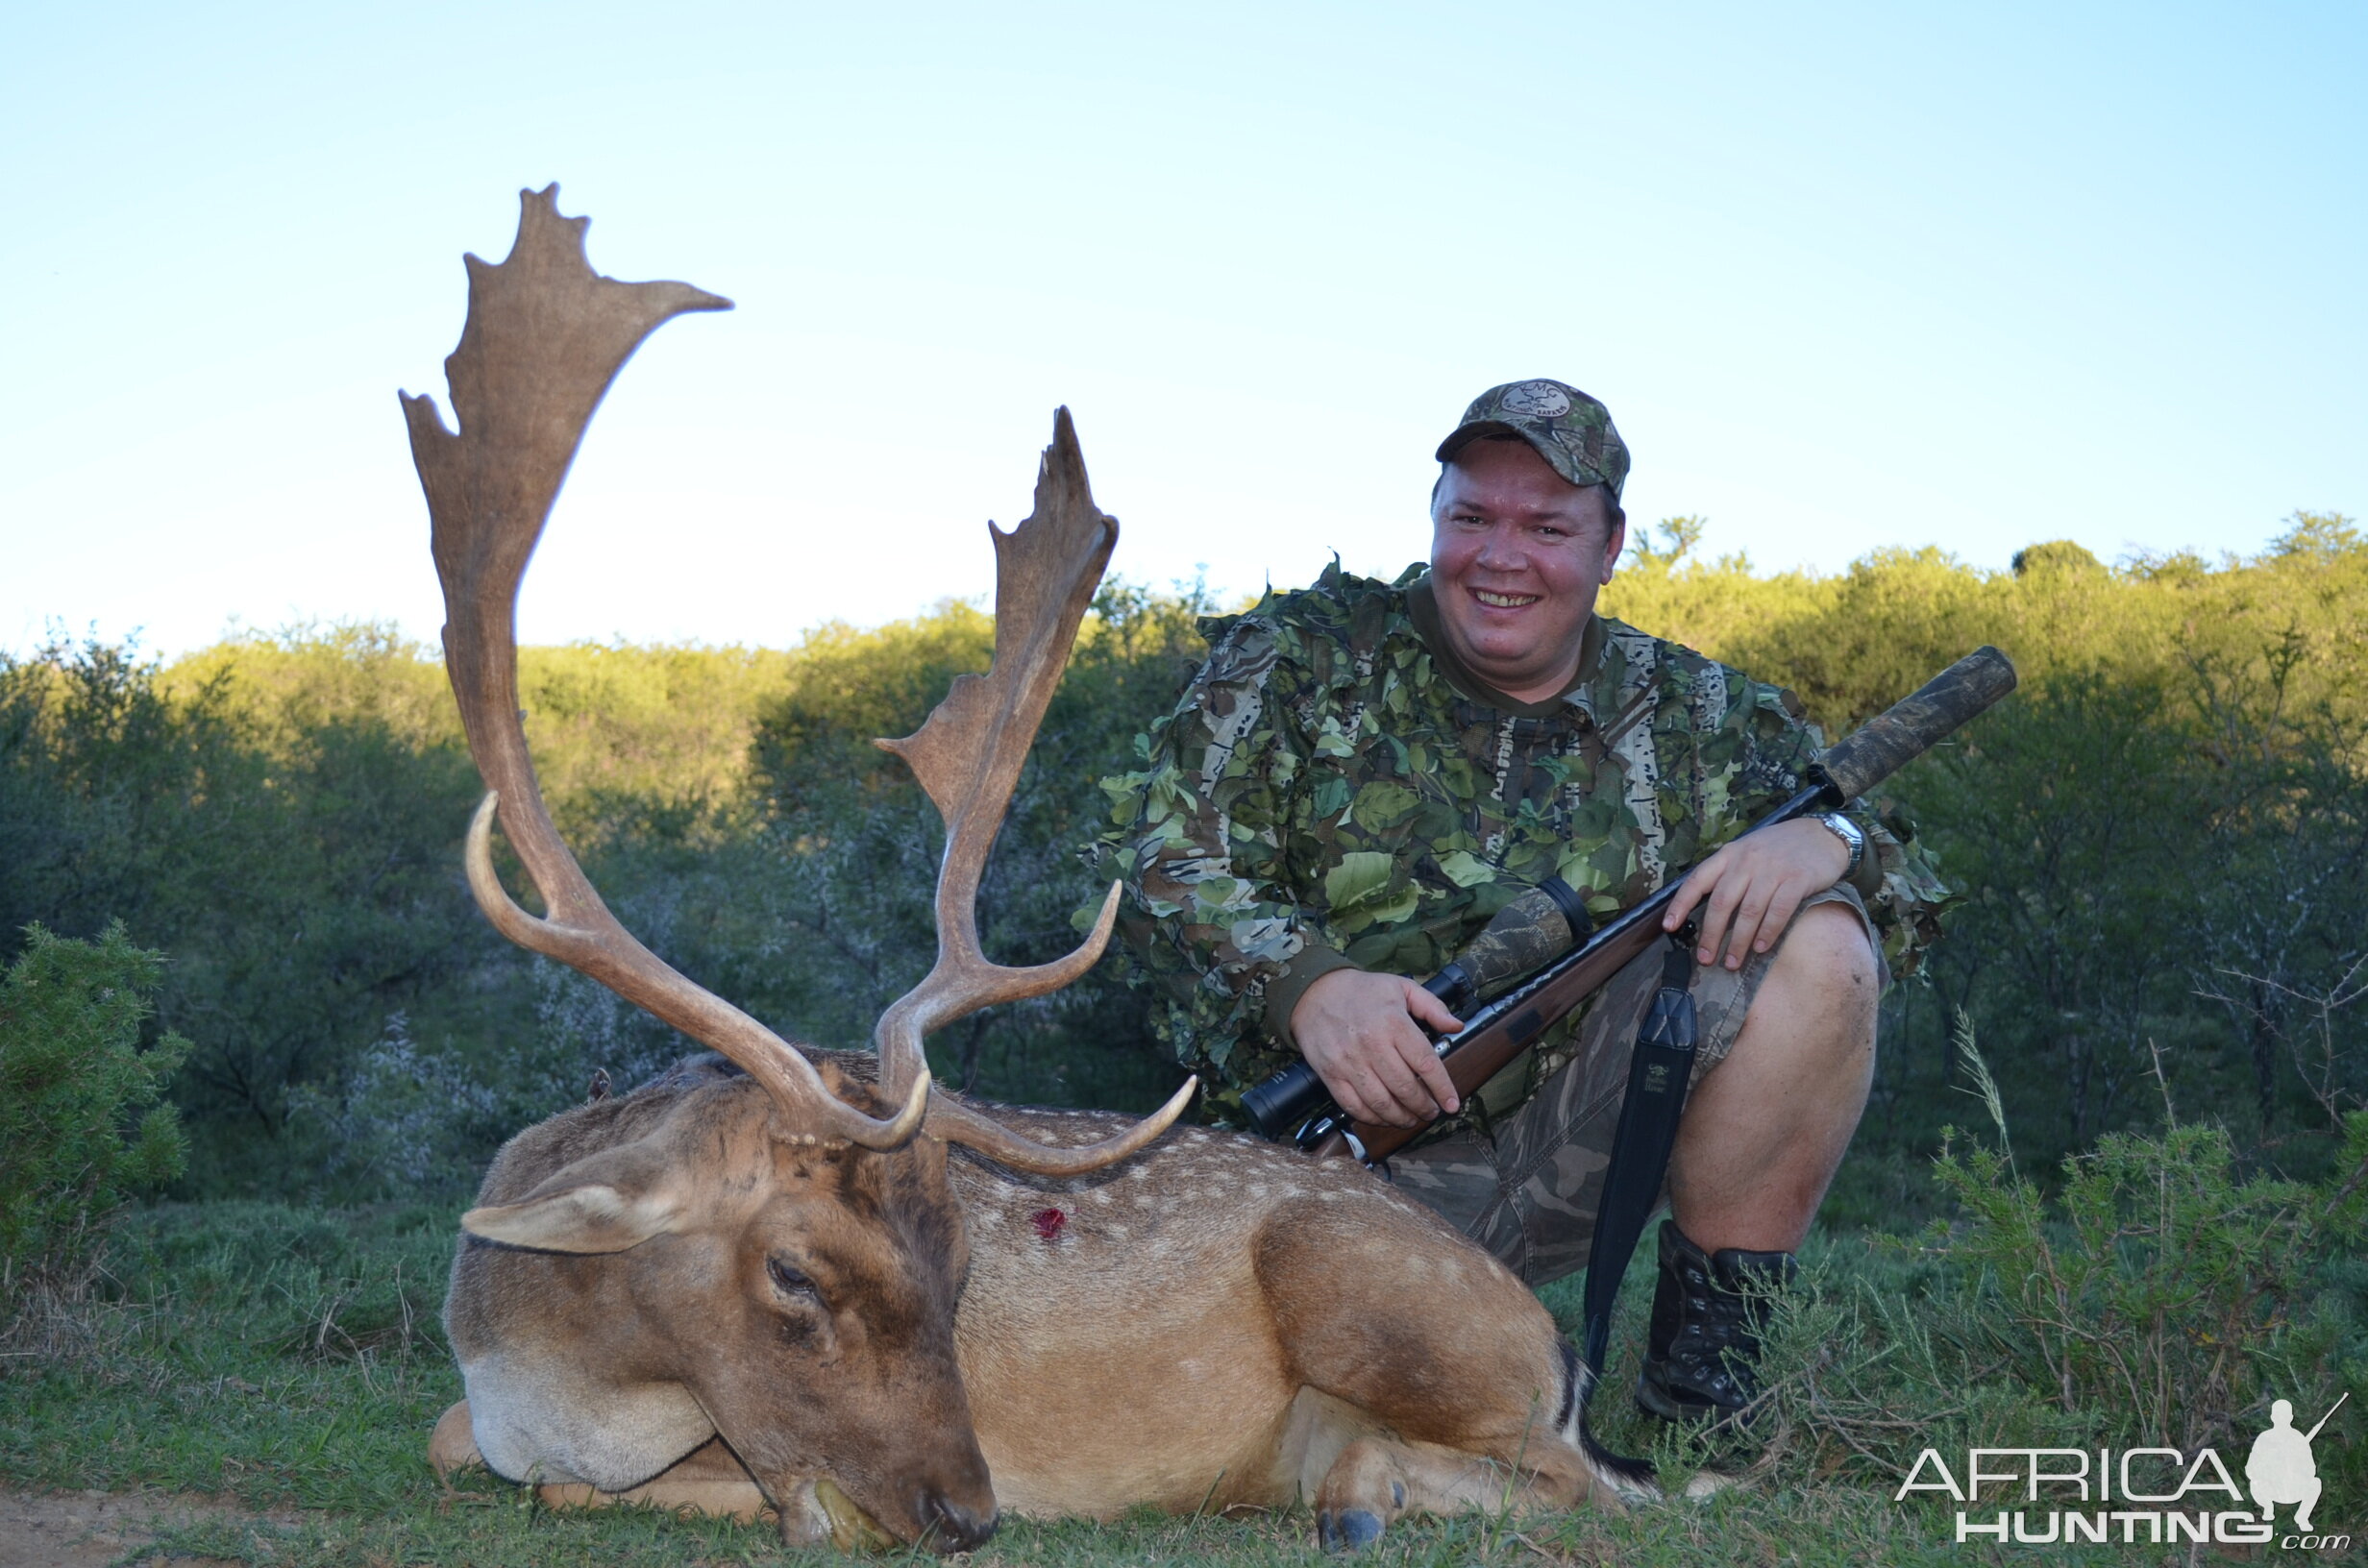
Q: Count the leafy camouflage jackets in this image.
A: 1